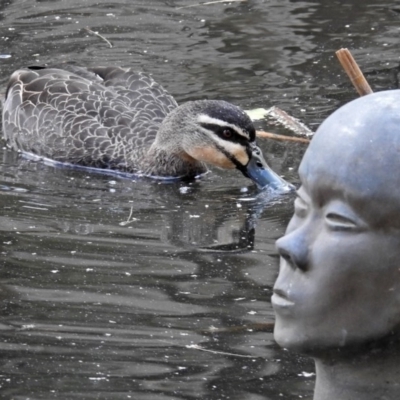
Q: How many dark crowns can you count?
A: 1